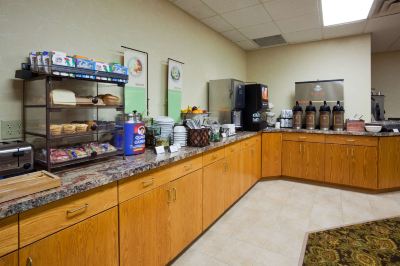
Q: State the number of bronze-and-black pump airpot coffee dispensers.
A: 4